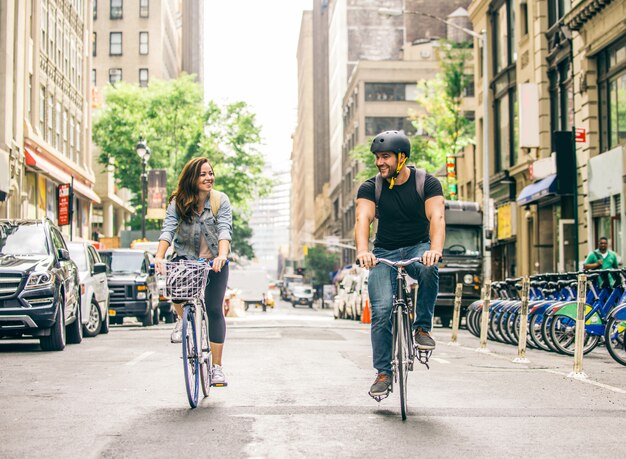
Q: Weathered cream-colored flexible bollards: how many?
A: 4